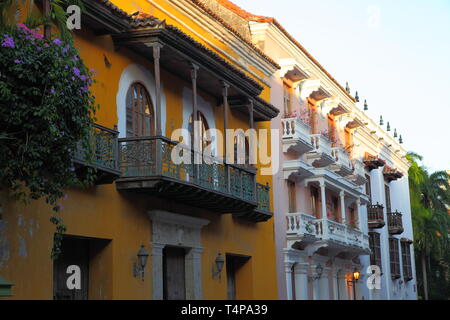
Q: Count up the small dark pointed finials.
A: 7